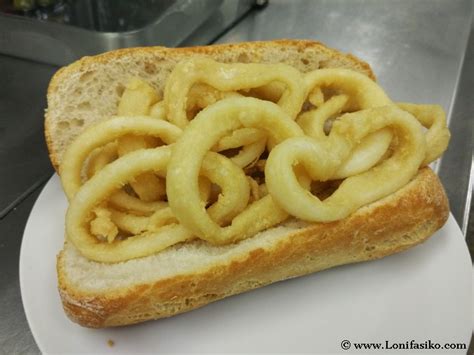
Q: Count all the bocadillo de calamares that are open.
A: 1